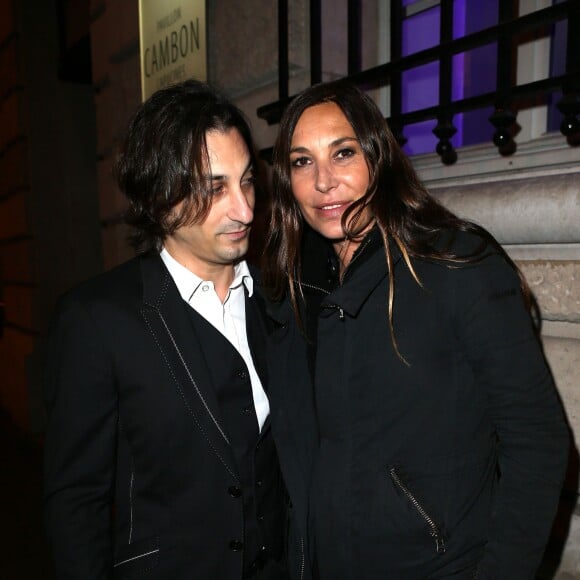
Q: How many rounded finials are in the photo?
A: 3